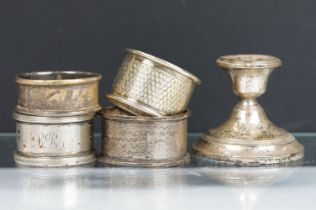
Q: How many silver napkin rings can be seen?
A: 4